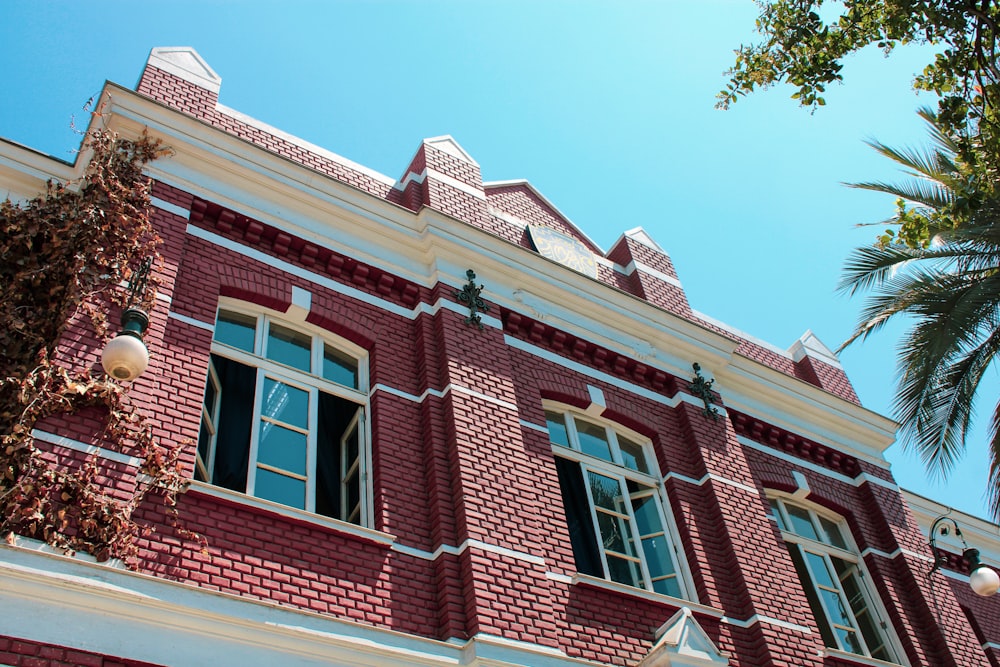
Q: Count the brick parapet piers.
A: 4